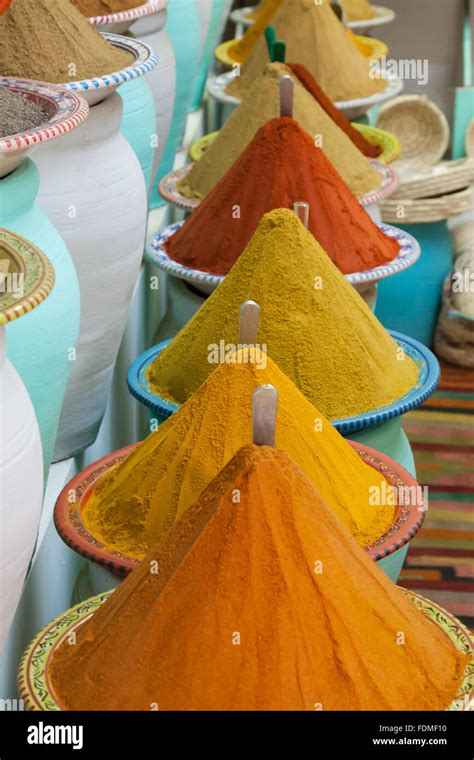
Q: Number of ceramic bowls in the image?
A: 13